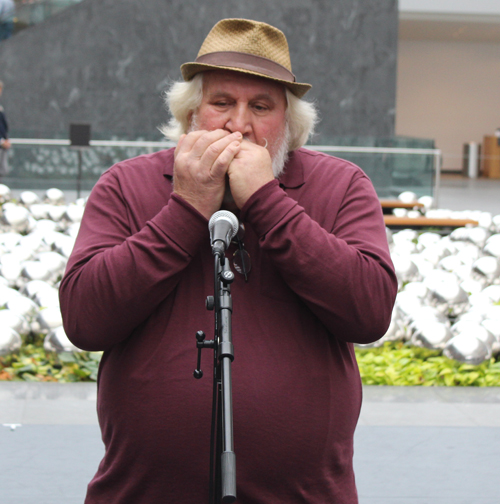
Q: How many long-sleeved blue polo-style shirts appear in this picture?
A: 0